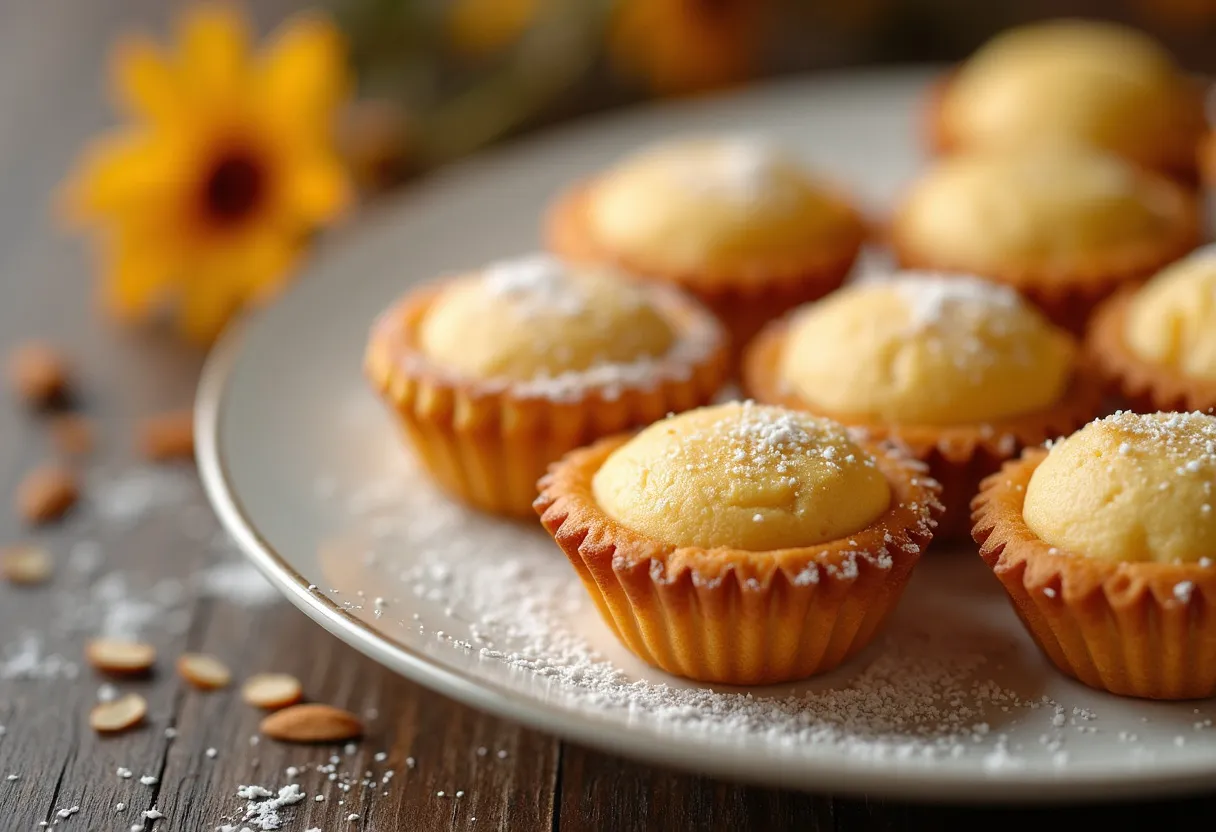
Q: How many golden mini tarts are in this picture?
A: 8